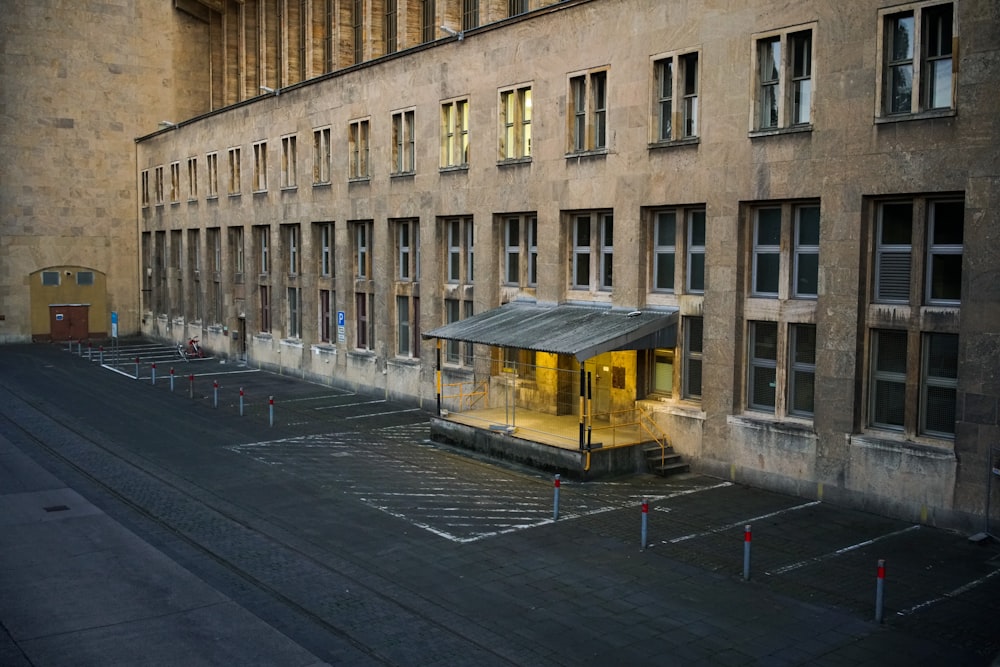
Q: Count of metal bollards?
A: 15